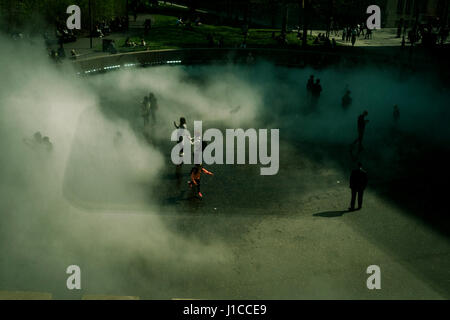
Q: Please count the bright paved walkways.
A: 1